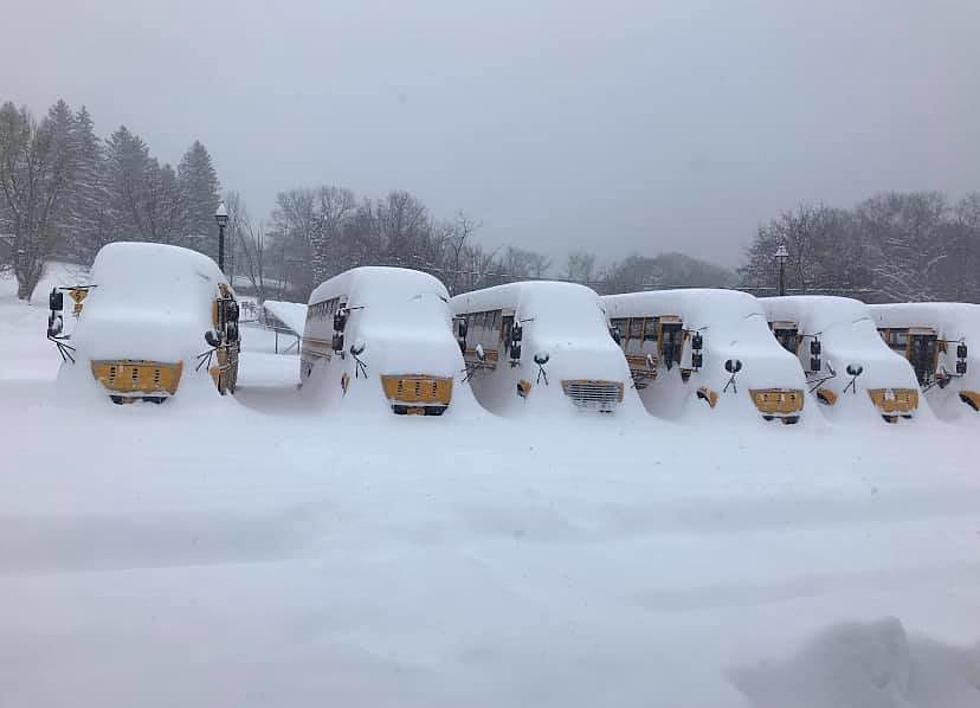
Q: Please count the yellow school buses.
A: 6